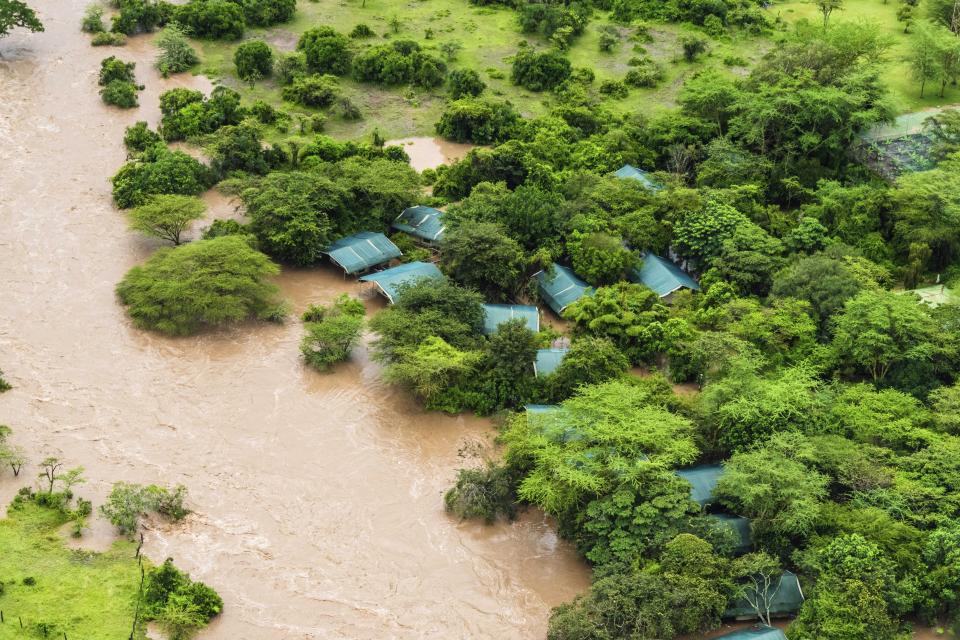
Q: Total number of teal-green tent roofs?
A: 13